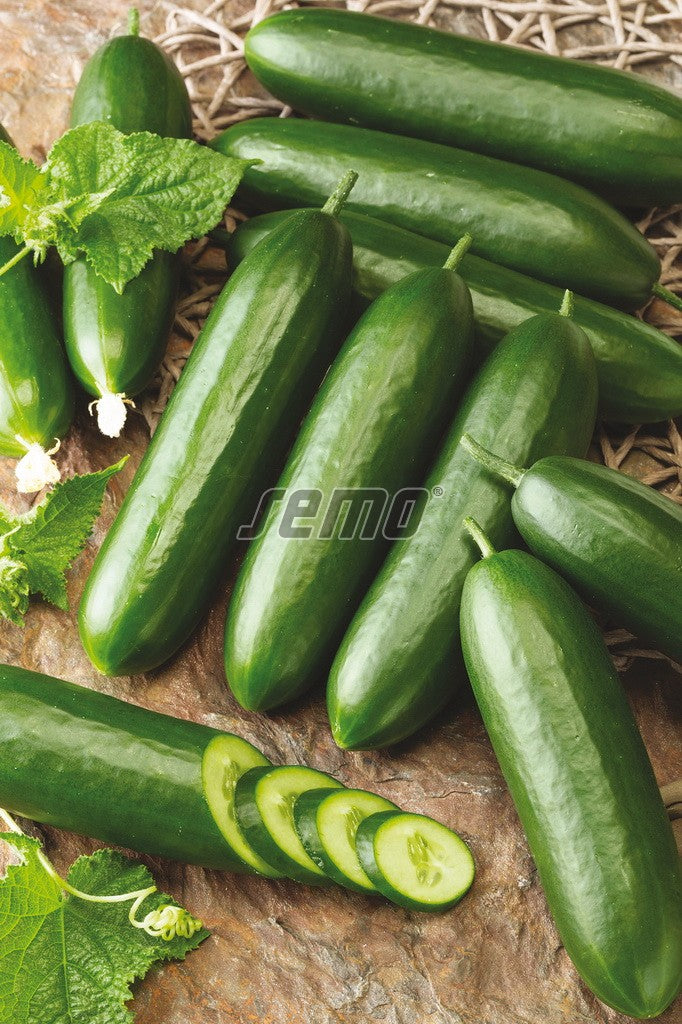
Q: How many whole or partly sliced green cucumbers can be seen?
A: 11